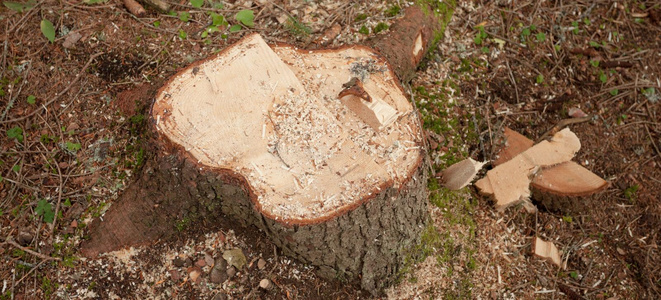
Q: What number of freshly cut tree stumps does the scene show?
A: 1